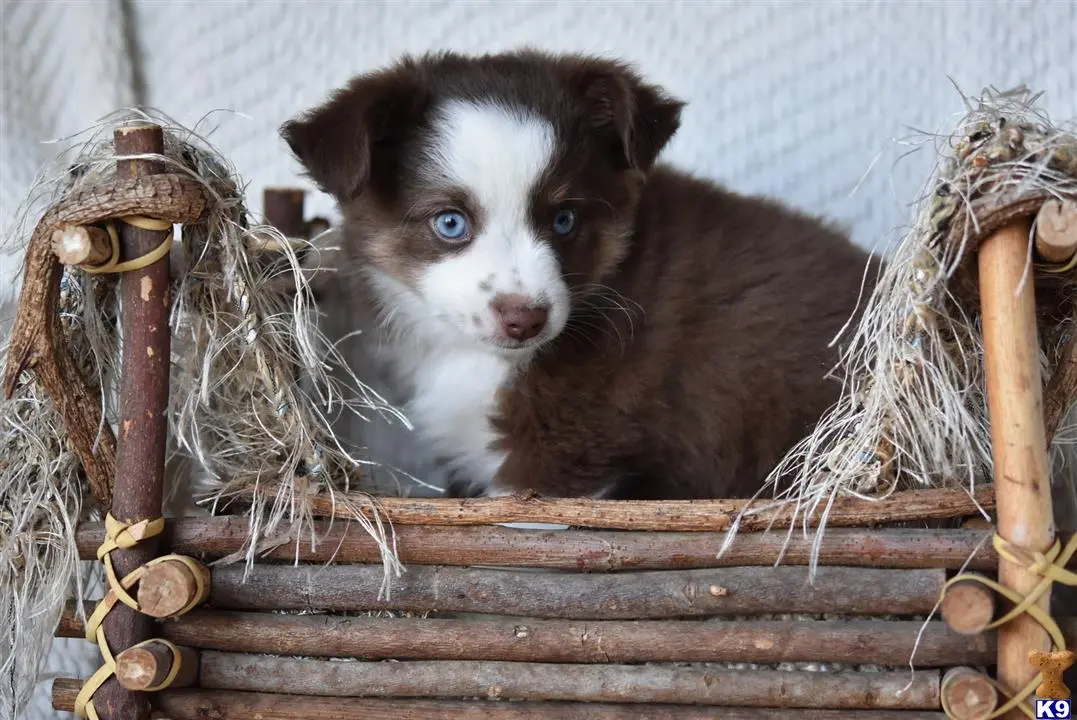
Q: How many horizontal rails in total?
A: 6